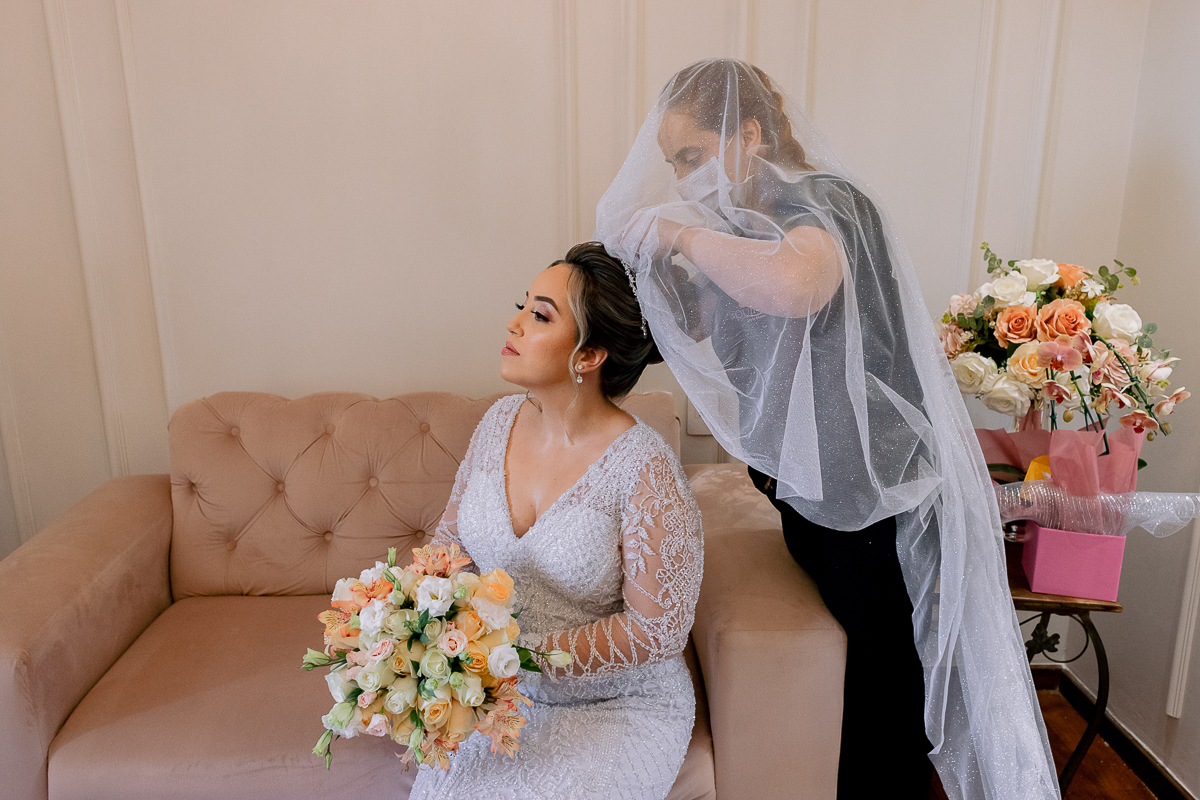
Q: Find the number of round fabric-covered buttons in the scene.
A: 9